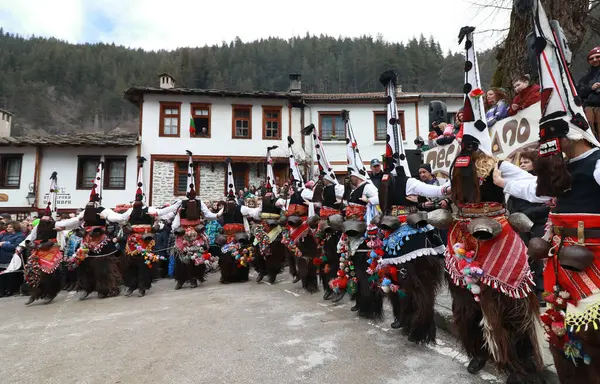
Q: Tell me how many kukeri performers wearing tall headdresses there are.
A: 12